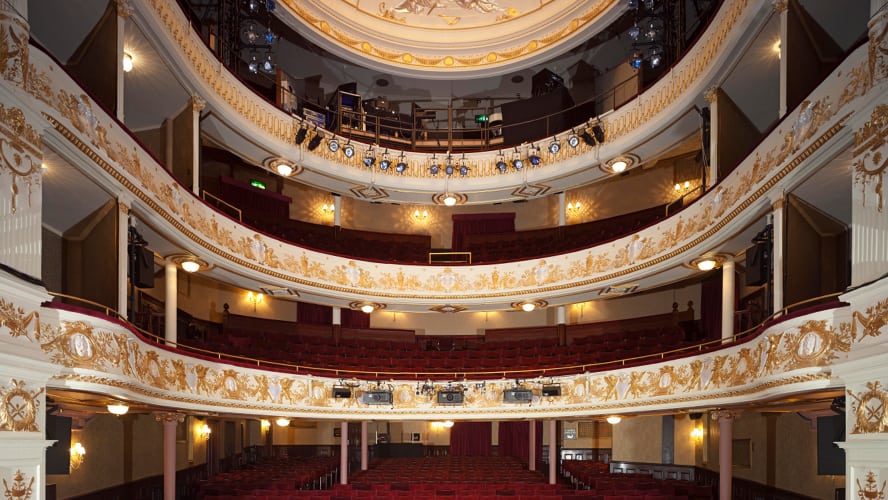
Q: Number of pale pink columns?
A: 6